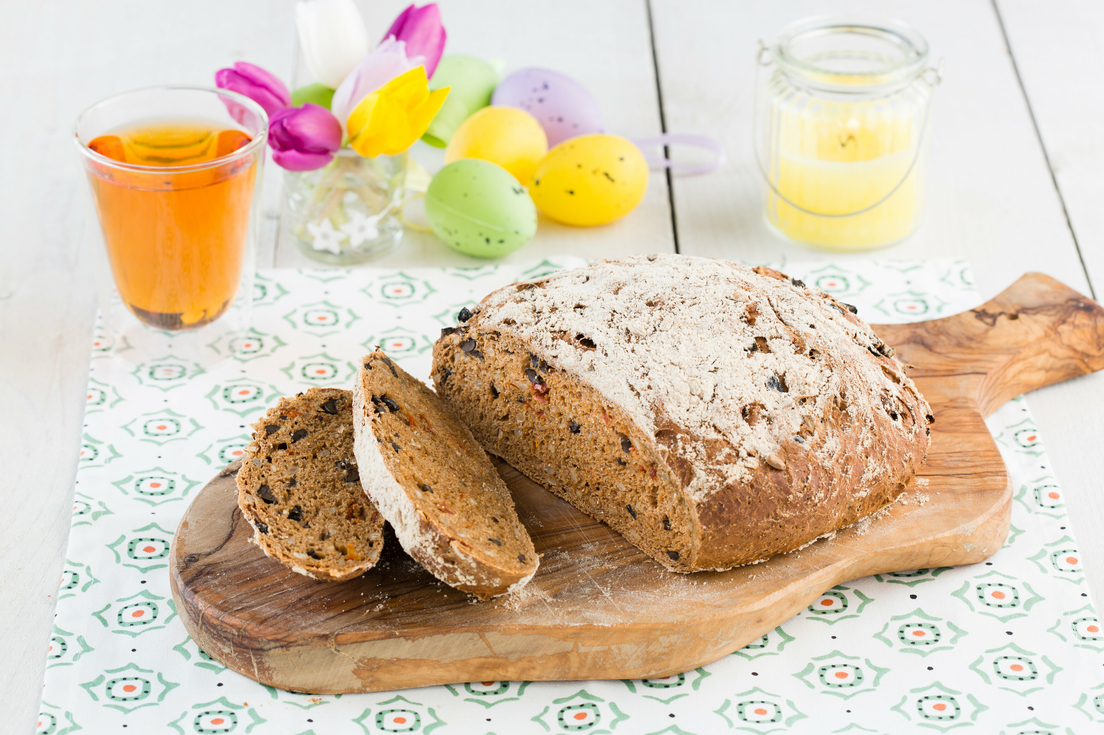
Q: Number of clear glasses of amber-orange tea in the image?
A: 1